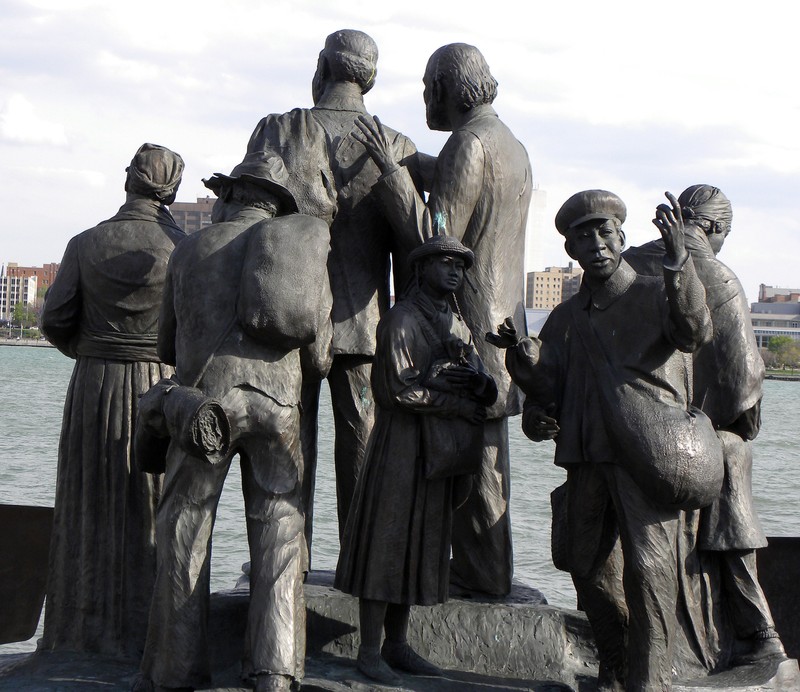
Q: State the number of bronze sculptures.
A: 7